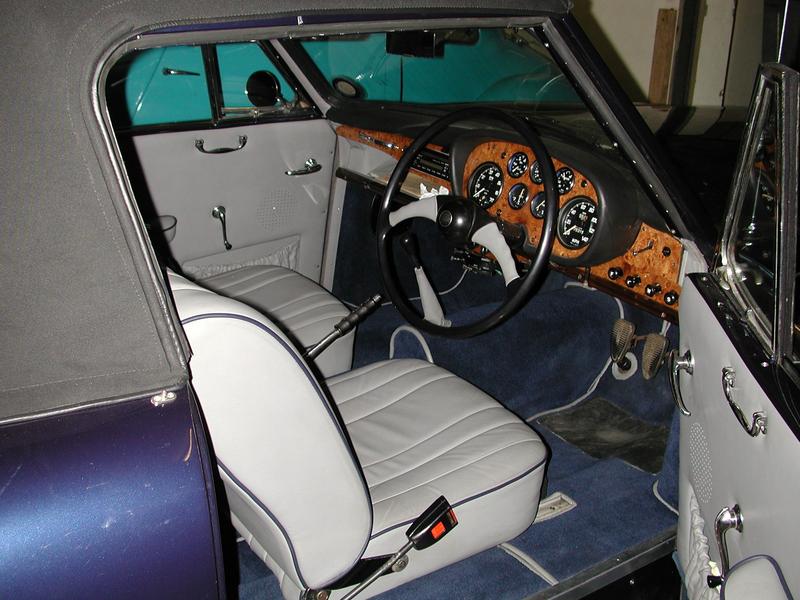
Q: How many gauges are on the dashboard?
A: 7